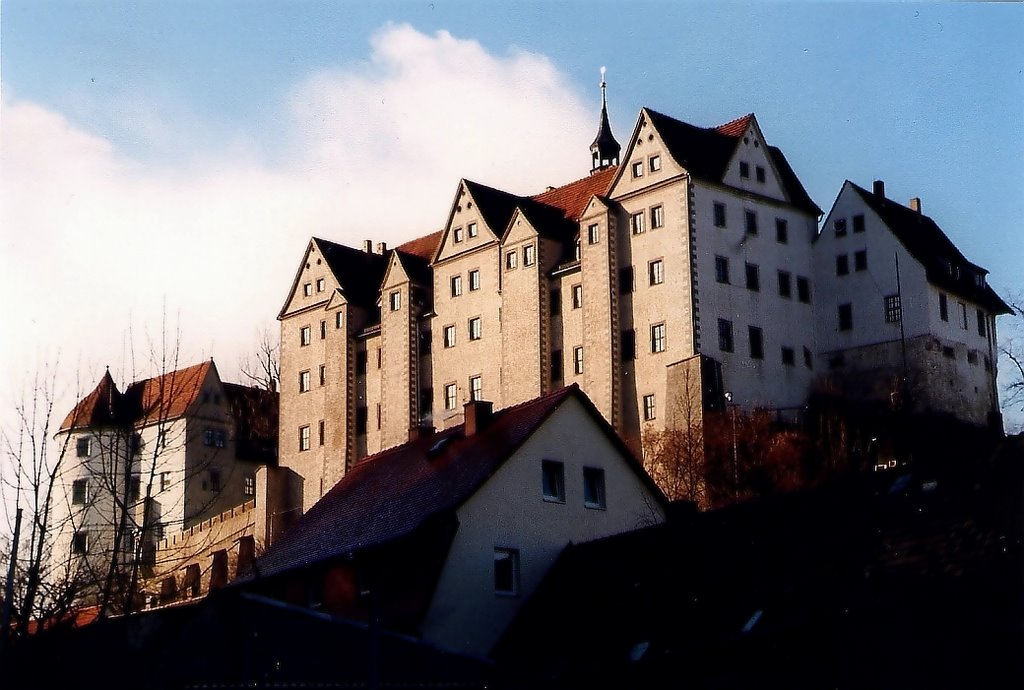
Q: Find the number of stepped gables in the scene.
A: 0